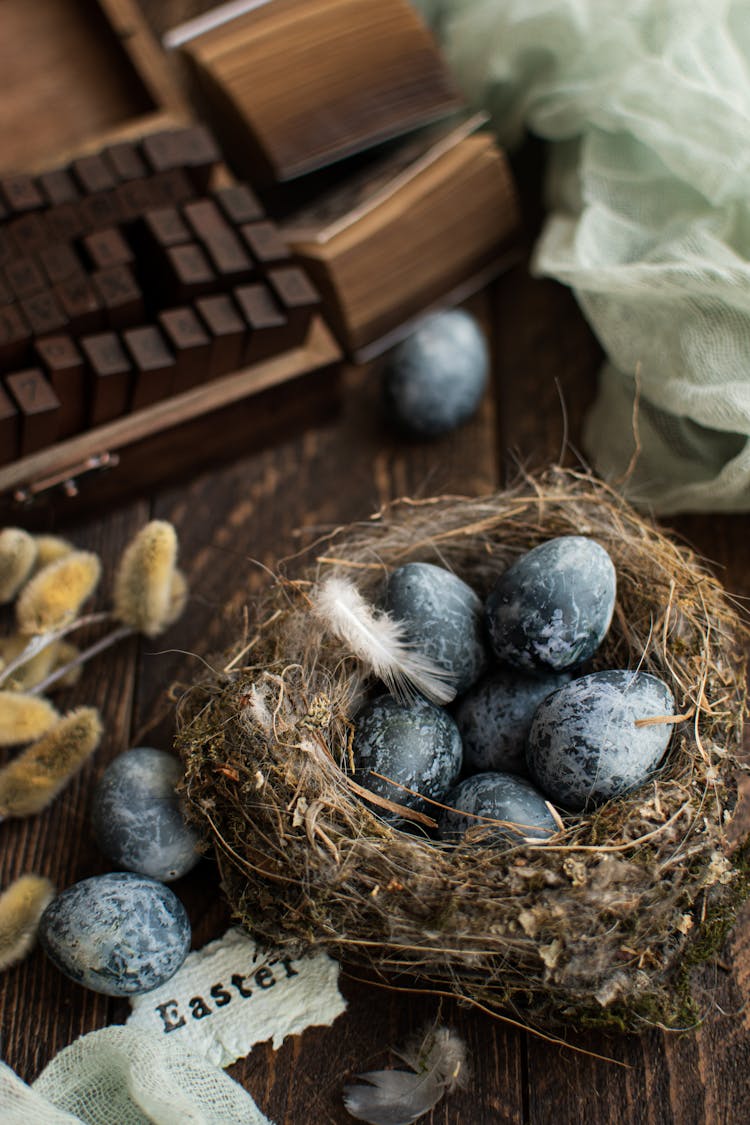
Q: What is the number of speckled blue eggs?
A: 9